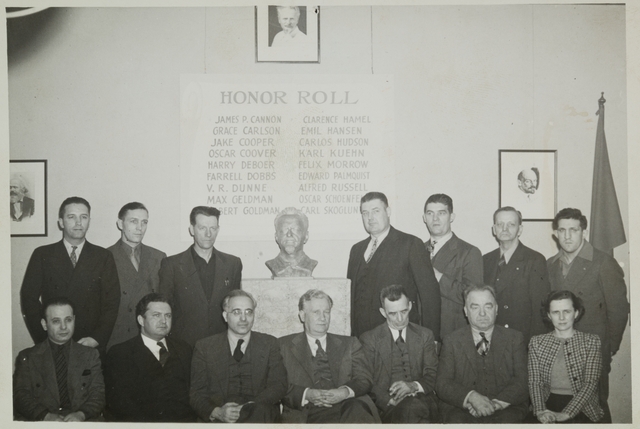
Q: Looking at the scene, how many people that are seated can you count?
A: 7